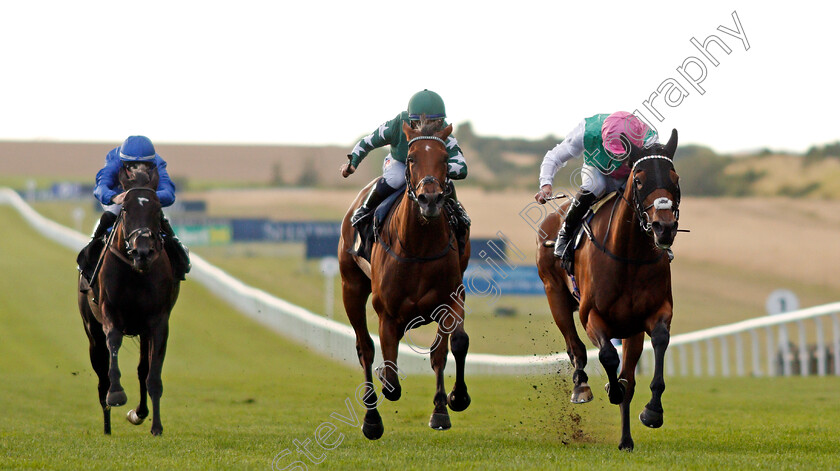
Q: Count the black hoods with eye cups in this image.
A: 1